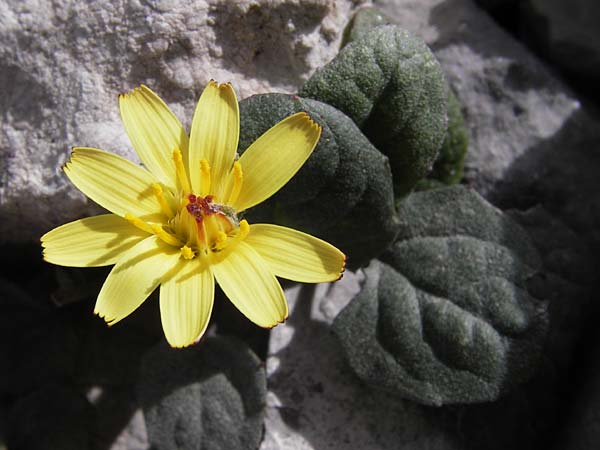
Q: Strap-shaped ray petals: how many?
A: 9